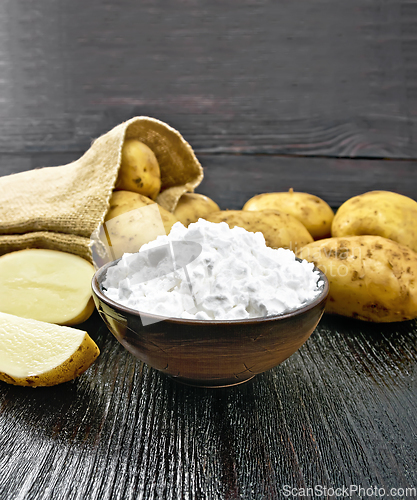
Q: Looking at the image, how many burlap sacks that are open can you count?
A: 1